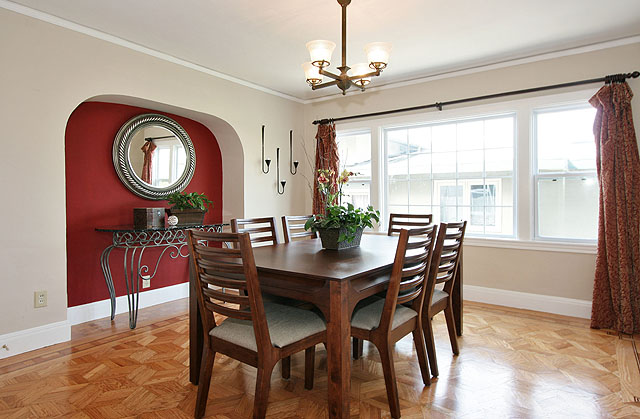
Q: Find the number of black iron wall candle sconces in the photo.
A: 3